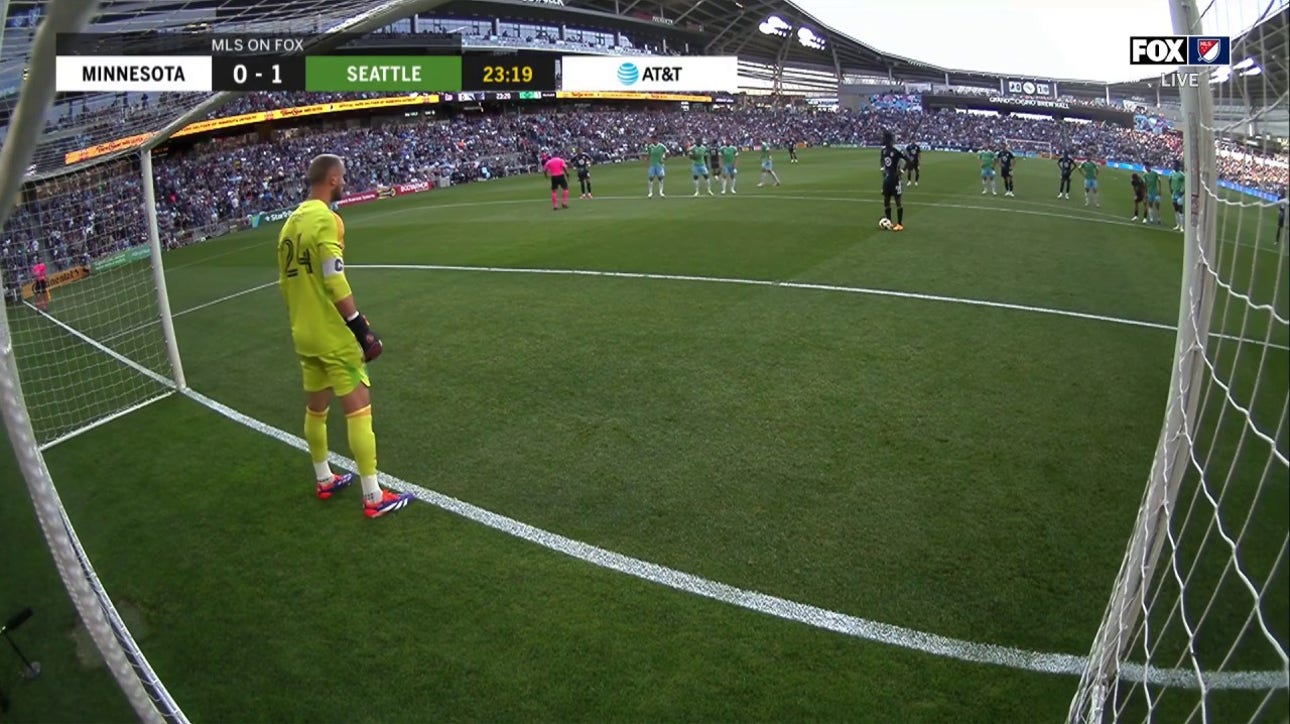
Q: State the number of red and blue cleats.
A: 2